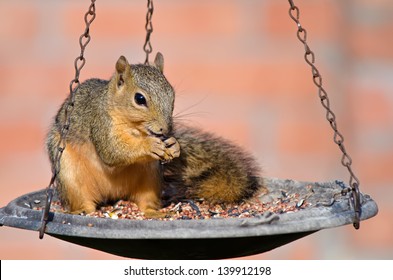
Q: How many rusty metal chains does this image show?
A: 3